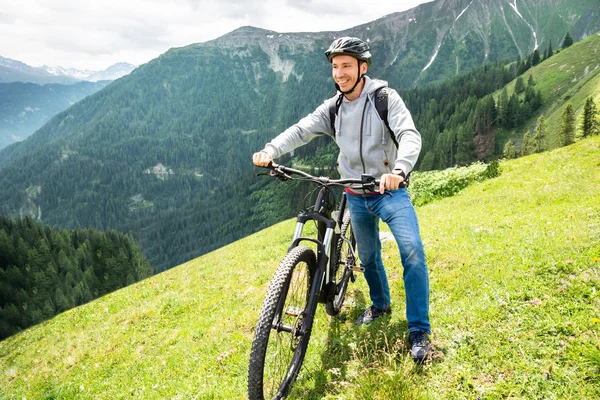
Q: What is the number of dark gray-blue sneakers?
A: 2